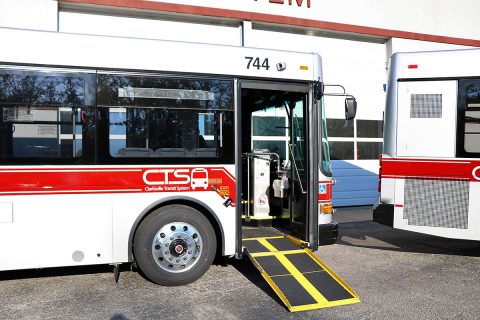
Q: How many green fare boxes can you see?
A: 0